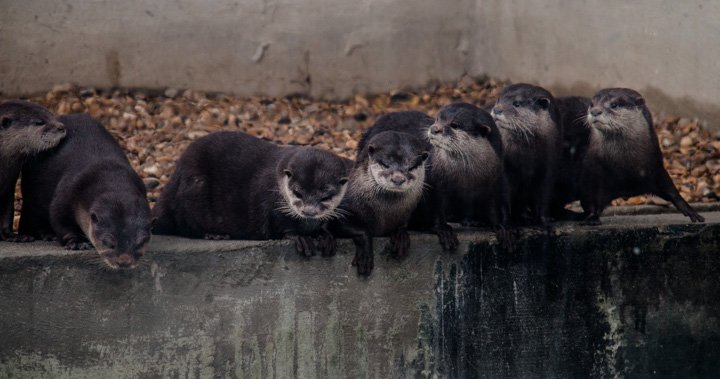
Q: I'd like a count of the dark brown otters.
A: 7